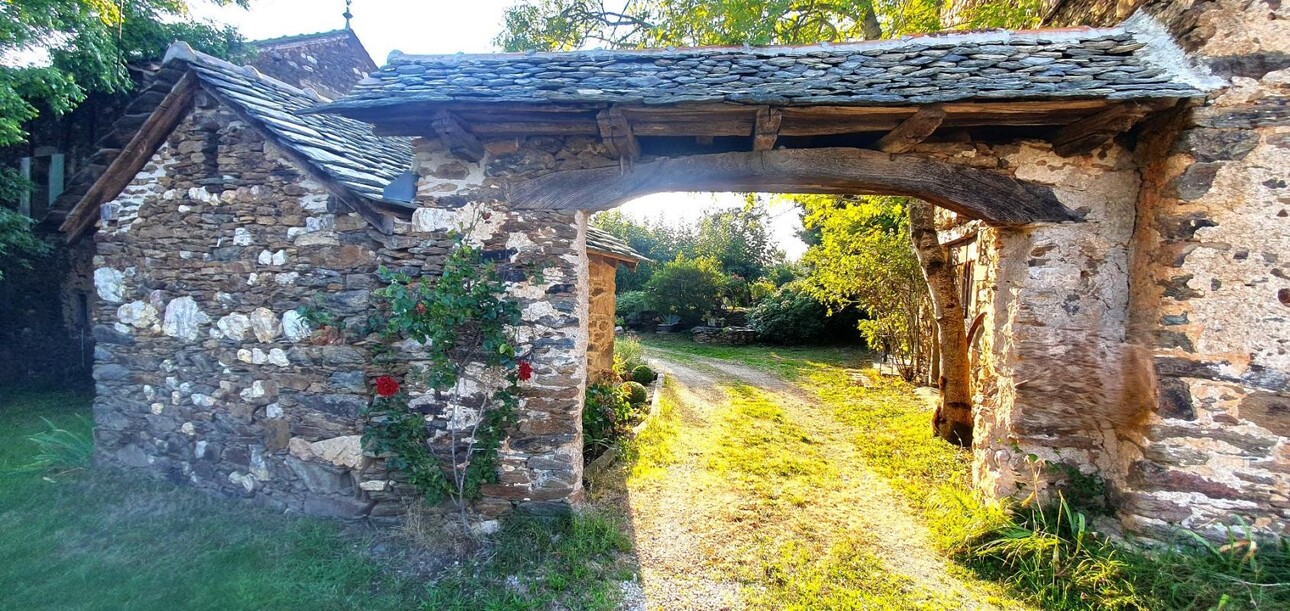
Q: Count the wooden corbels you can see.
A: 5